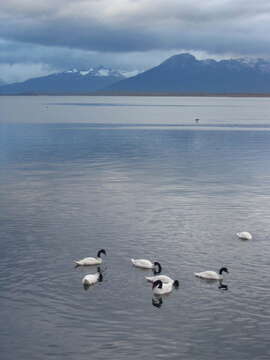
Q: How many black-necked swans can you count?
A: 7